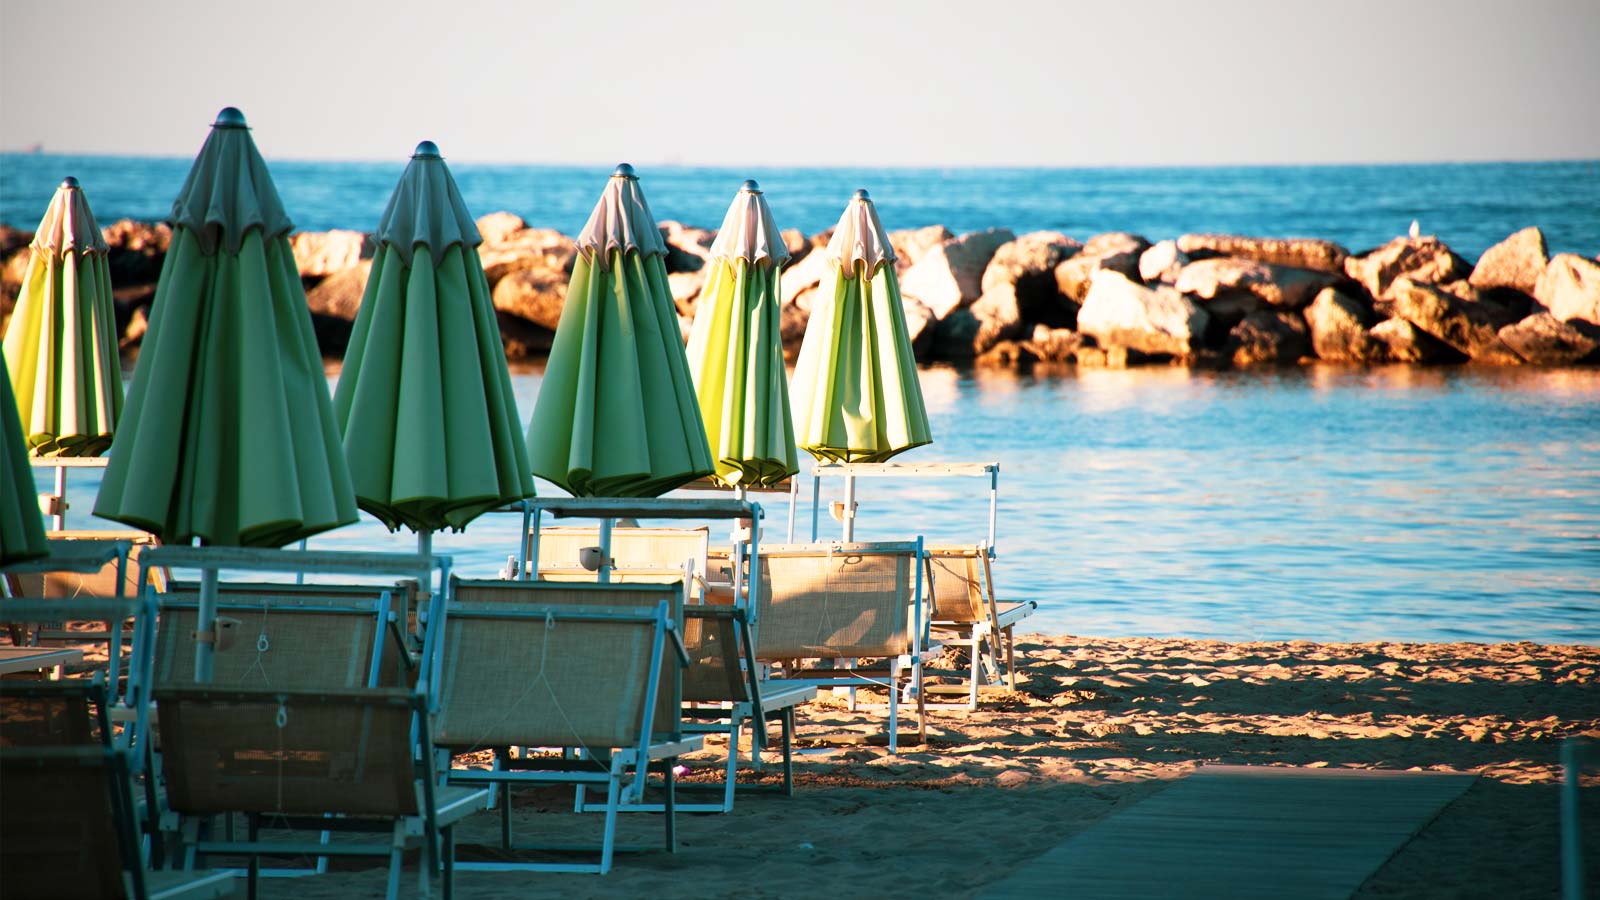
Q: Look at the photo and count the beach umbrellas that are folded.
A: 7